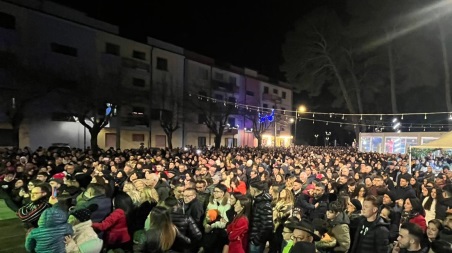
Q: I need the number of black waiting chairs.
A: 0